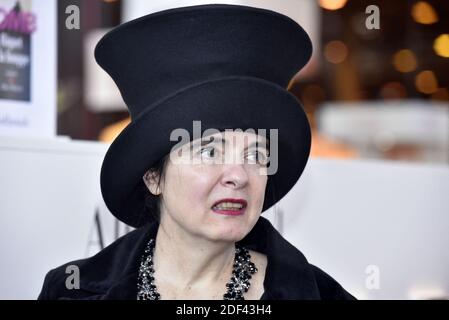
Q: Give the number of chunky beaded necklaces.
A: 1